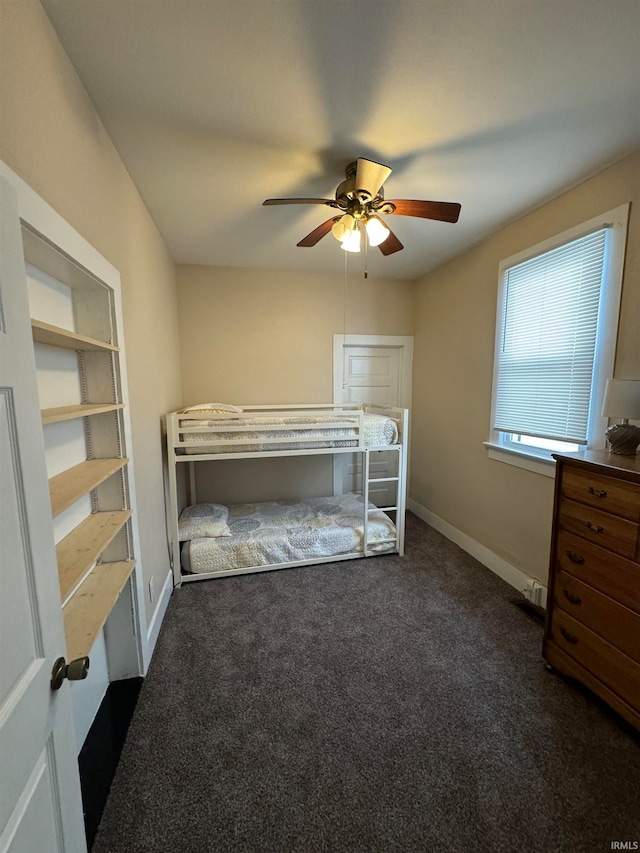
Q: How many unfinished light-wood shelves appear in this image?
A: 5